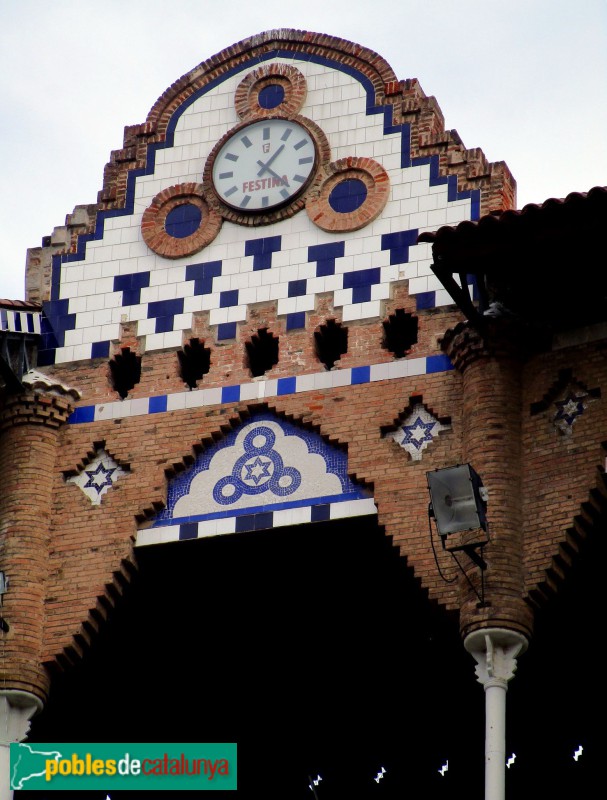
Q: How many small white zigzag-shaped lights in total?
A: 5